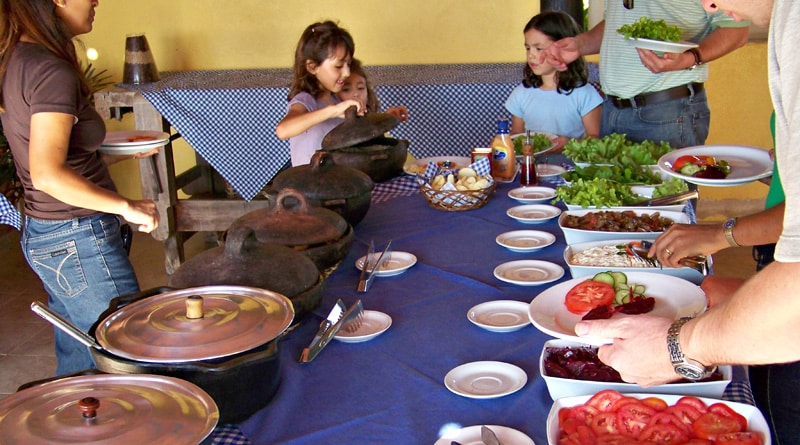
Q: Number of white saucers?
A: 10